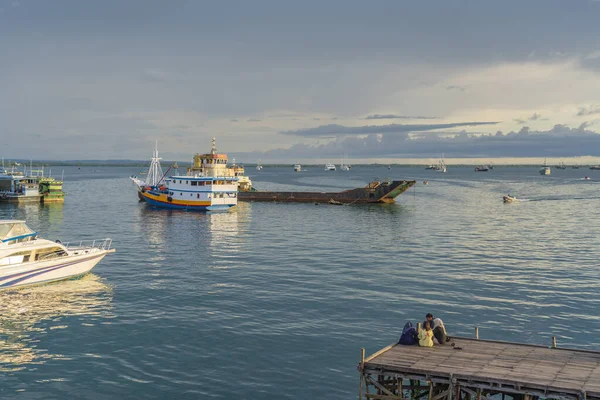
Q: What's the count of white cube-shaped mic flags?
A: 0